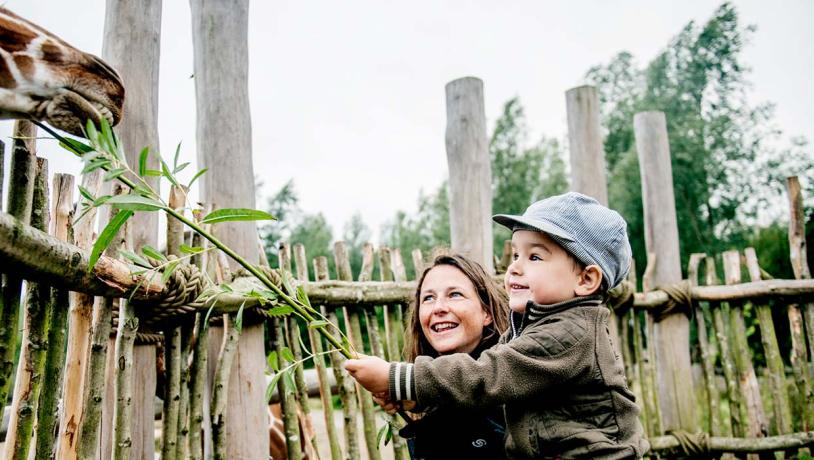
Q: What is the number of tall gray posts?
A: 5